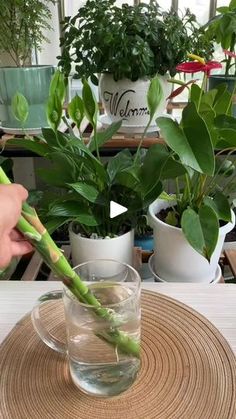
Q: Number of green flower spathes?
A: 6